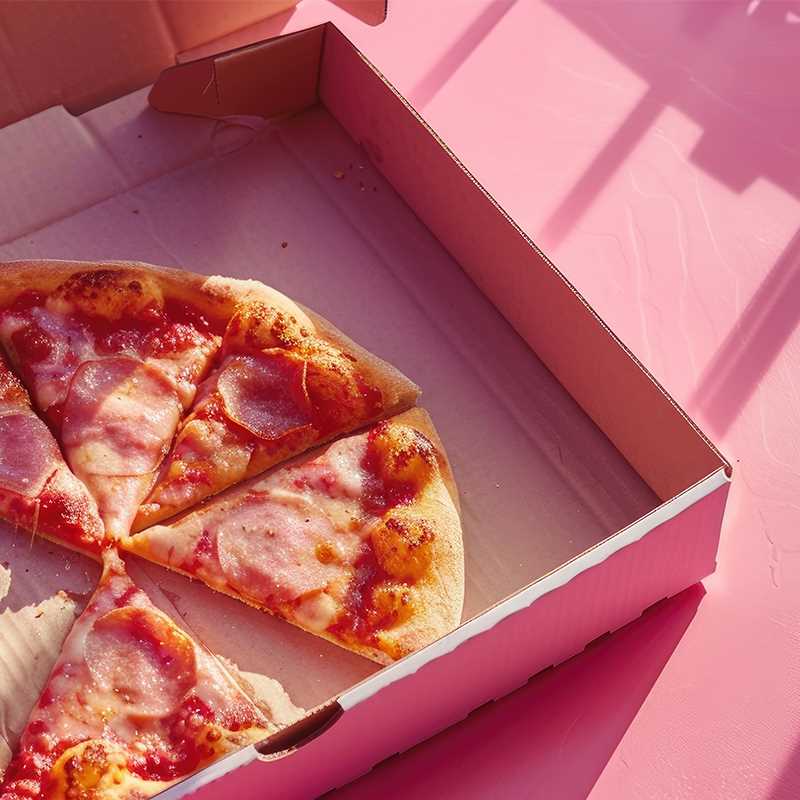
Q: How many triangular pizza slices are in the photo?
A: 5